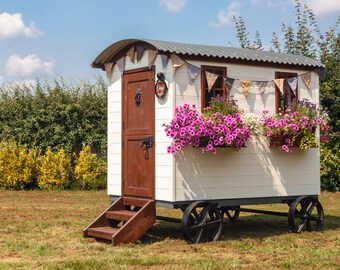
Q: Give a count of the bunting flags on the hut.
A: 15